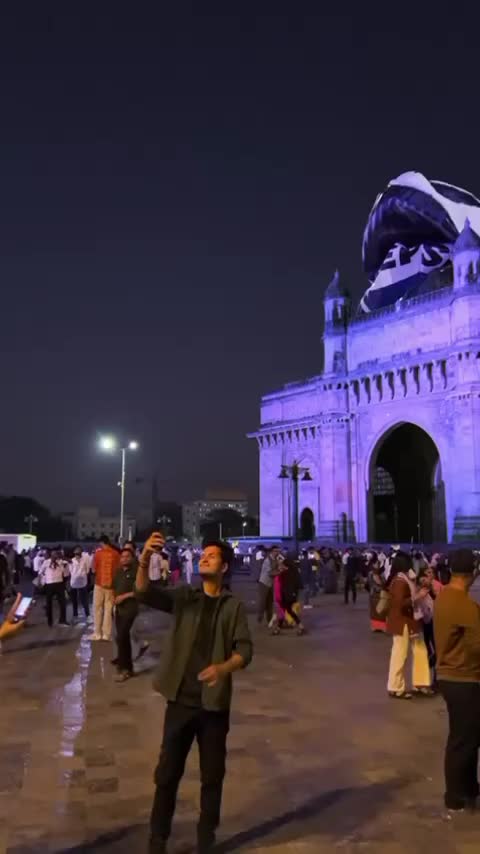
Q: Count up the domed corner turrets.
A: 2